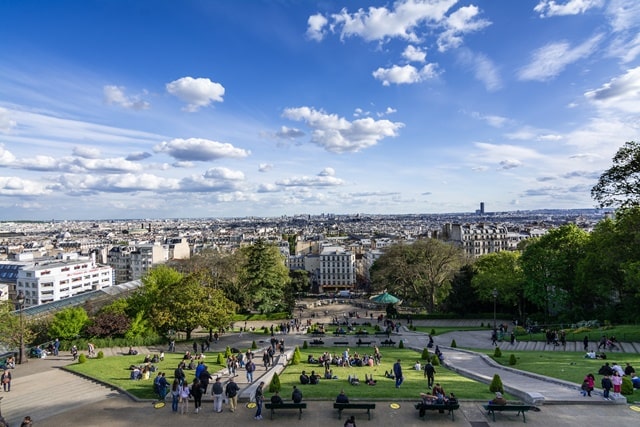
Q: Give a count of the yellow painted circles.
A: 4